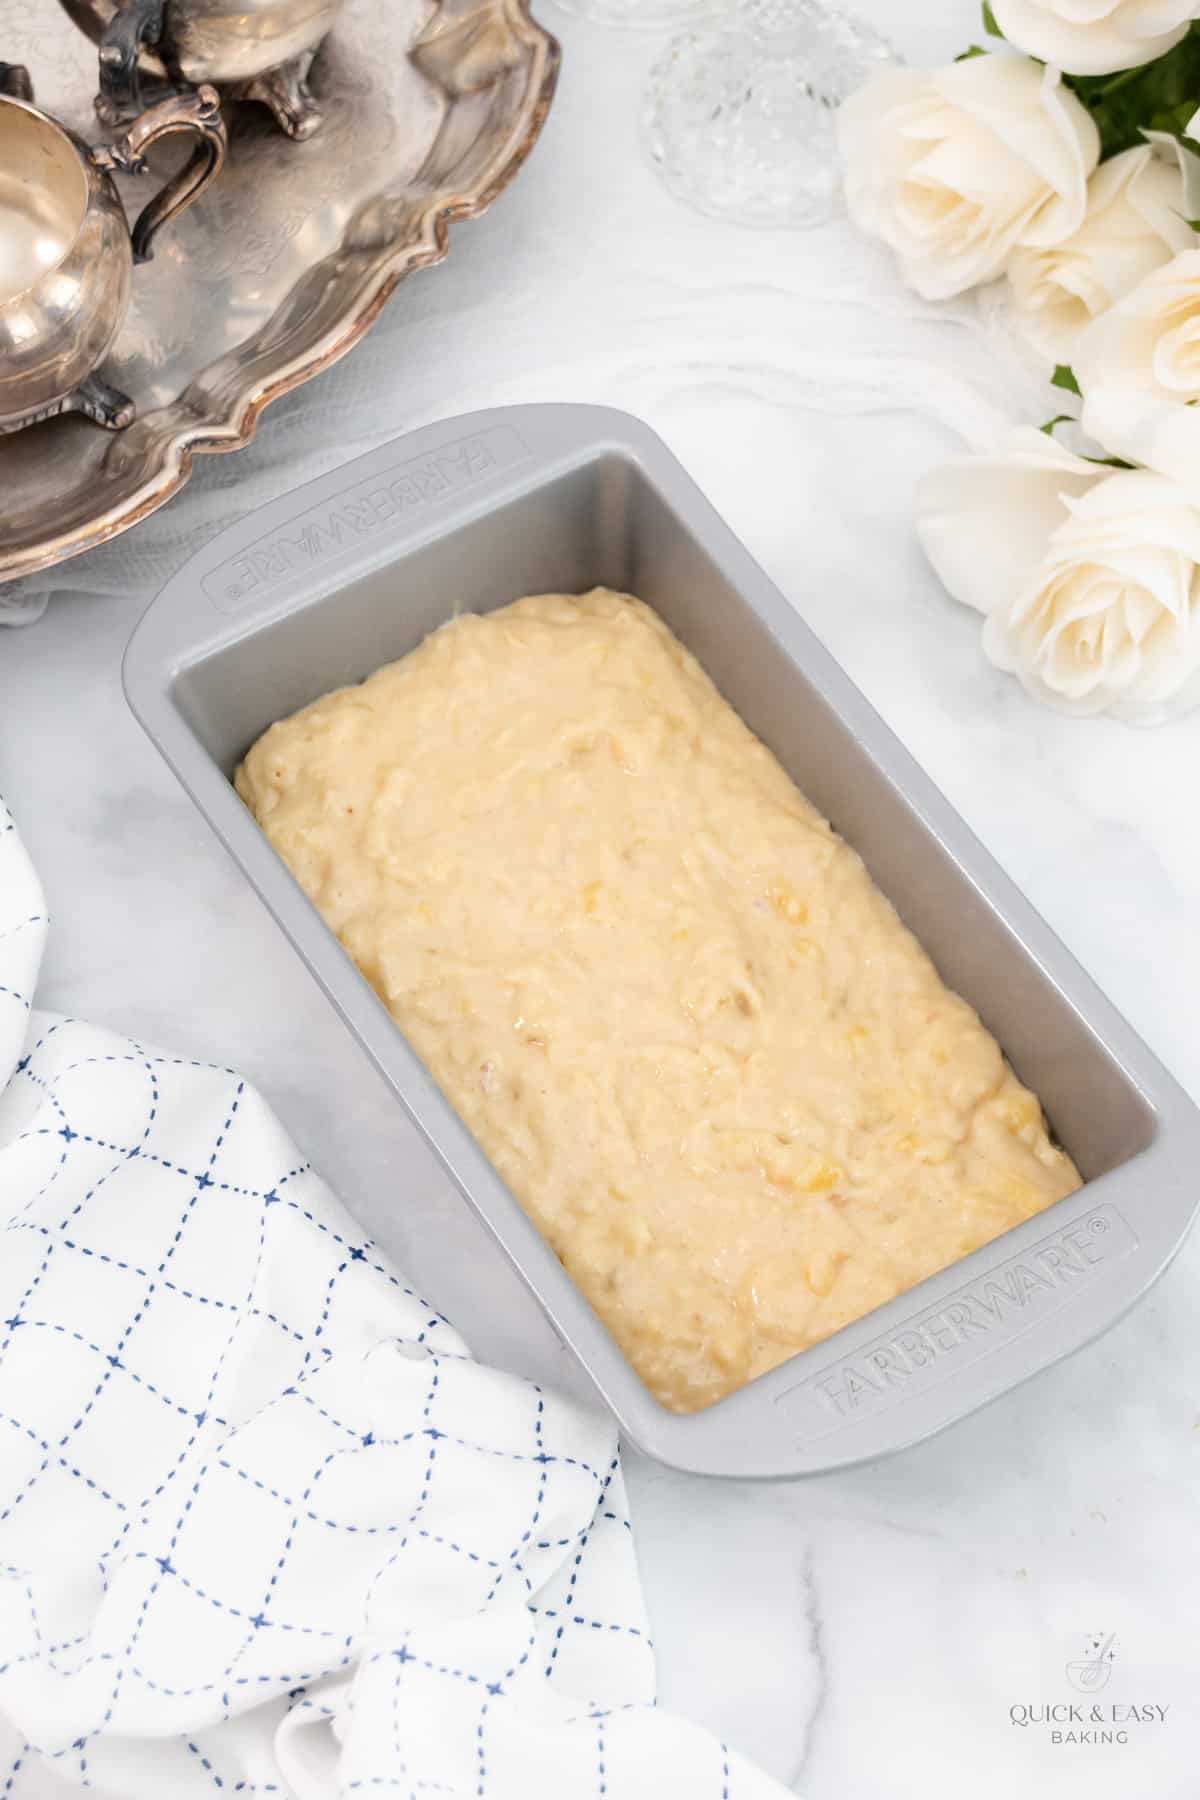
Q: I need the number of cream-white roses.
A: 5